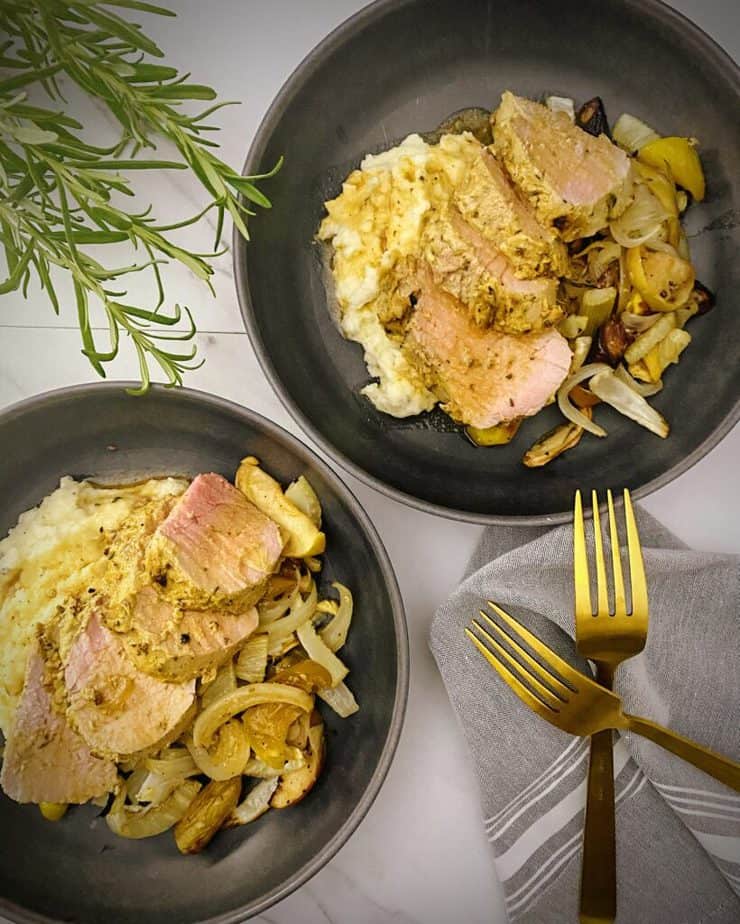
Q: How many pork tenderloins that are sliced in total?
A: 8